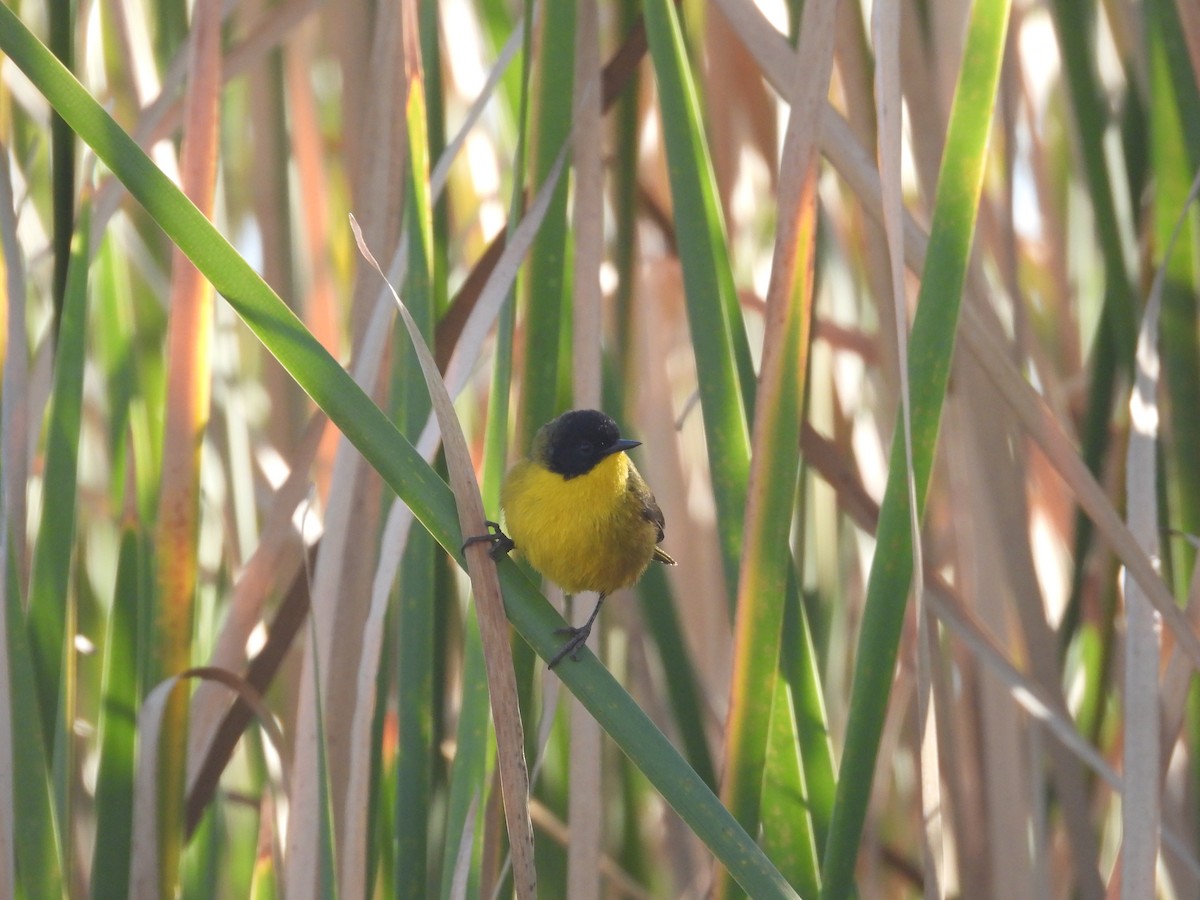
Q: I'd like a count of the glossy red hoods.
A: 0